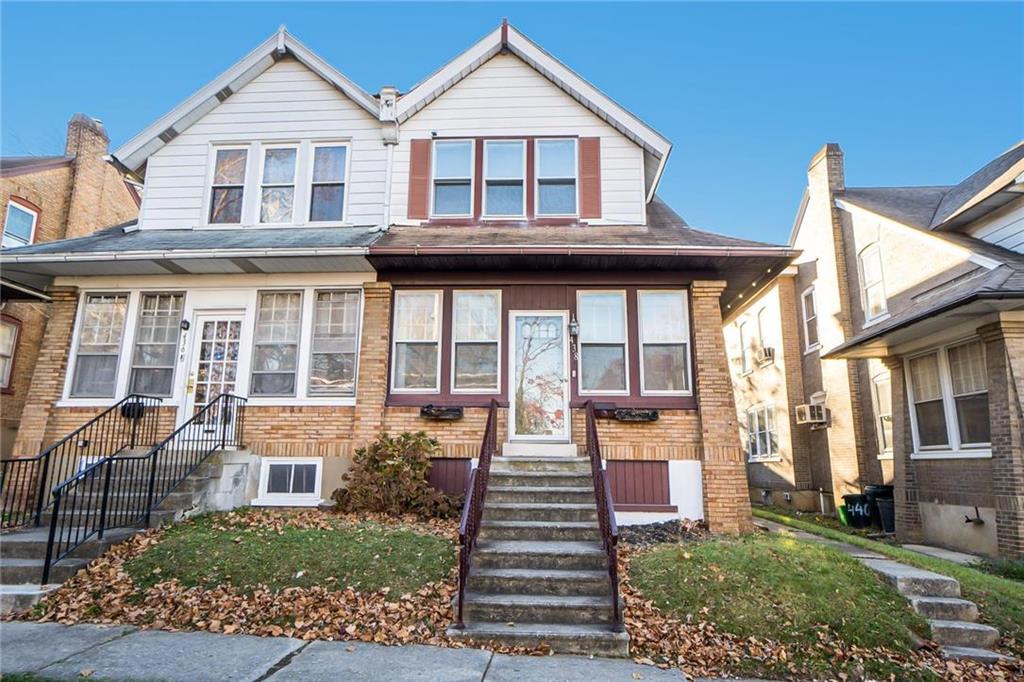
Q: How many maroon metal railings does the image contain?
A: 2